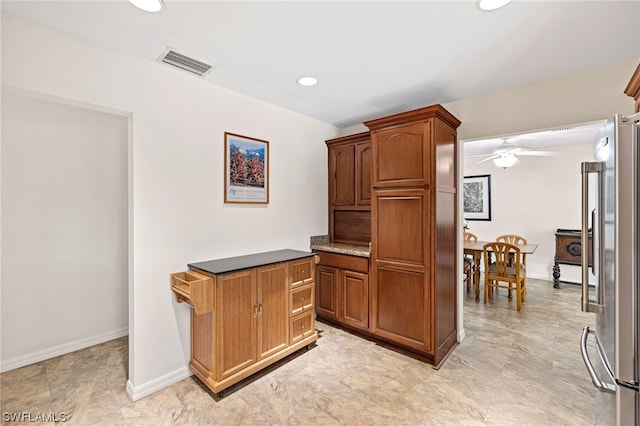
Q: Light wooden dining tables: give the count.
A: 1